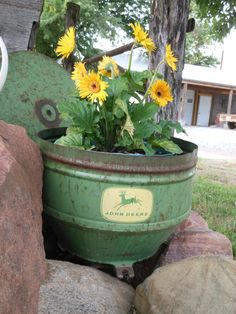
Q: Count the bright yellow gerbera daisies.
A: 7